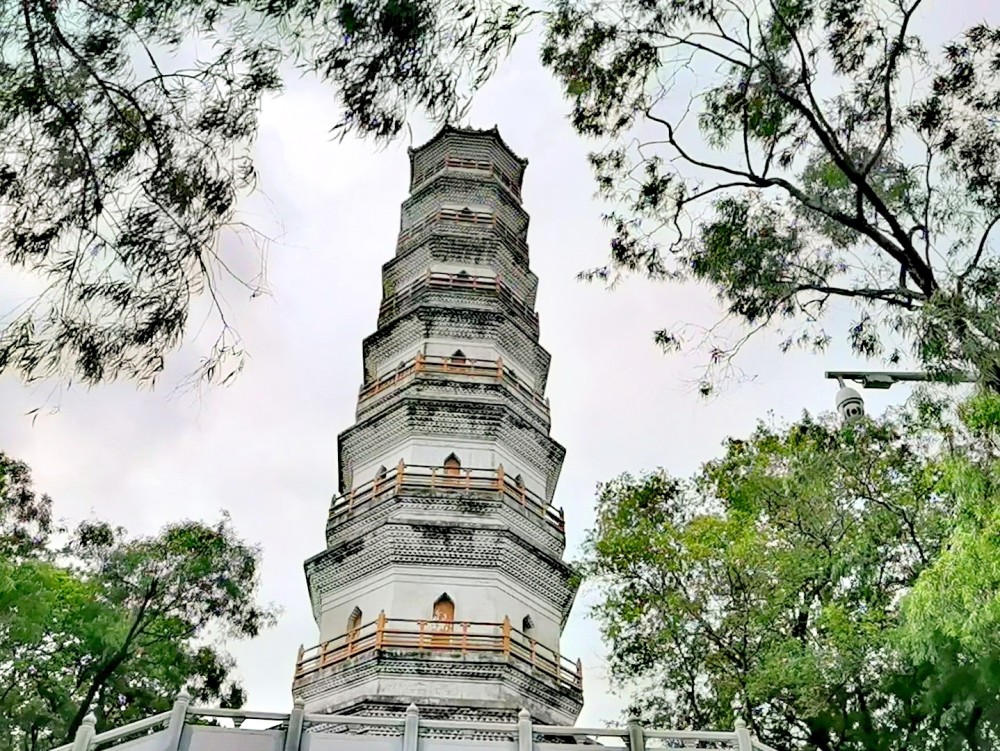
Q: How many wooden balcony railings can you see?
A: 6